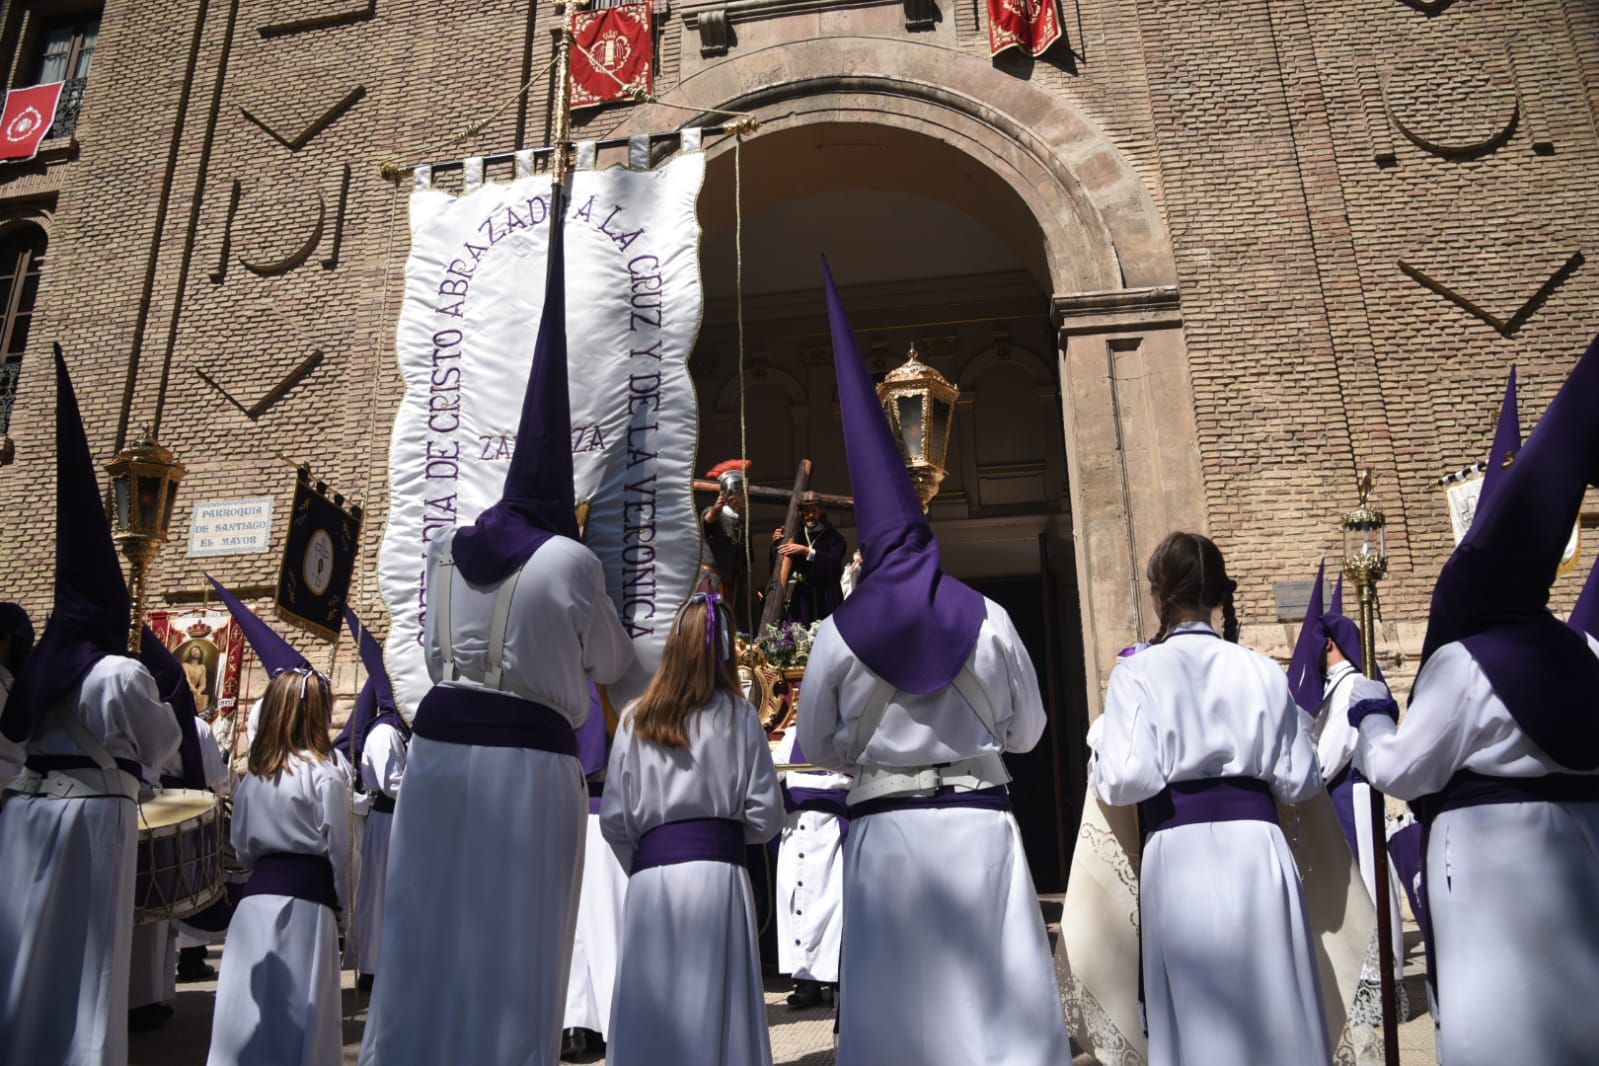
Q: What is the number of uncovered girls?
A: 3